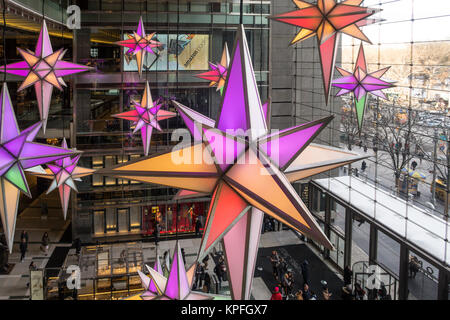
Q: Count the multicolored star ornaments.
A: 10